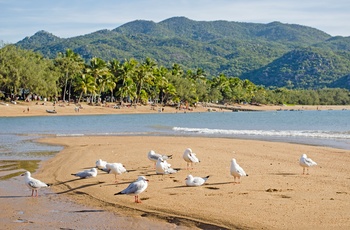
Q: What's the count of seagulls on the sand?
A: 11